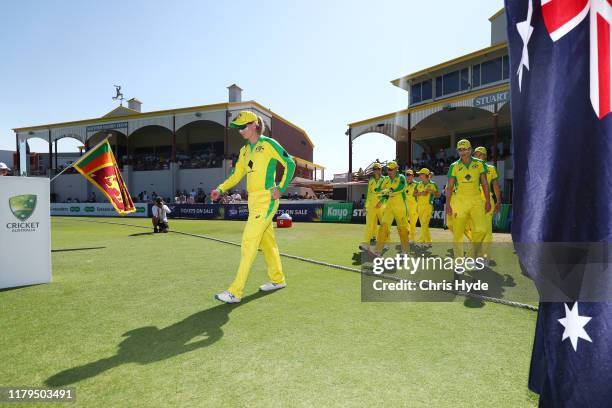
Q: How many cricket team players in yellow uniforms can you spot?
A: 7